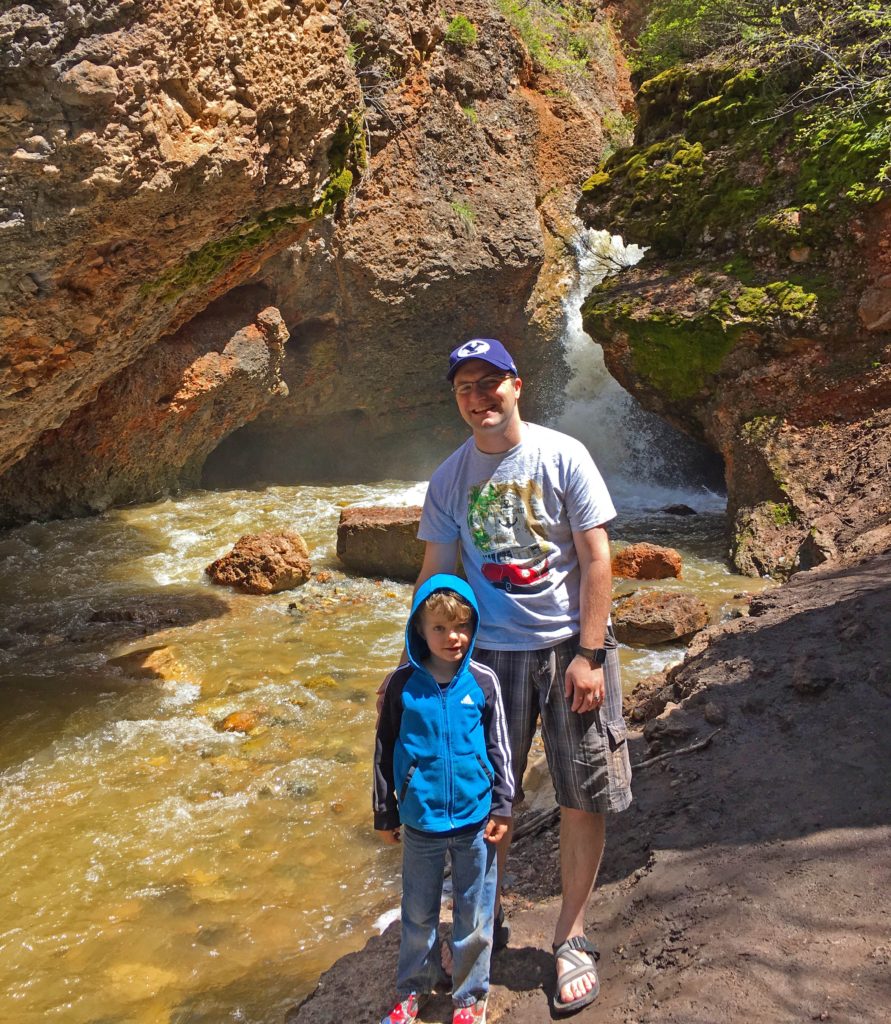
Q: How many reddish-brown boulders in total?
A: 4